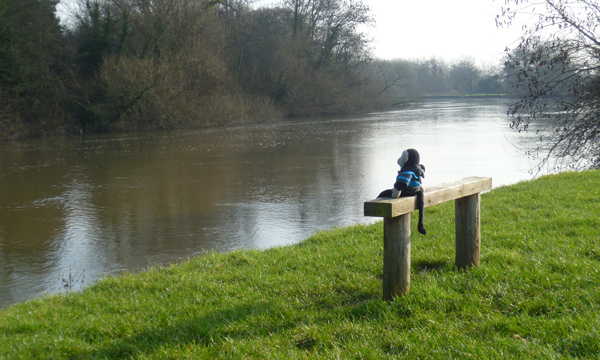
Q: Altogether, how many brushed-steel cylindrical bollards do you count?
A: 0